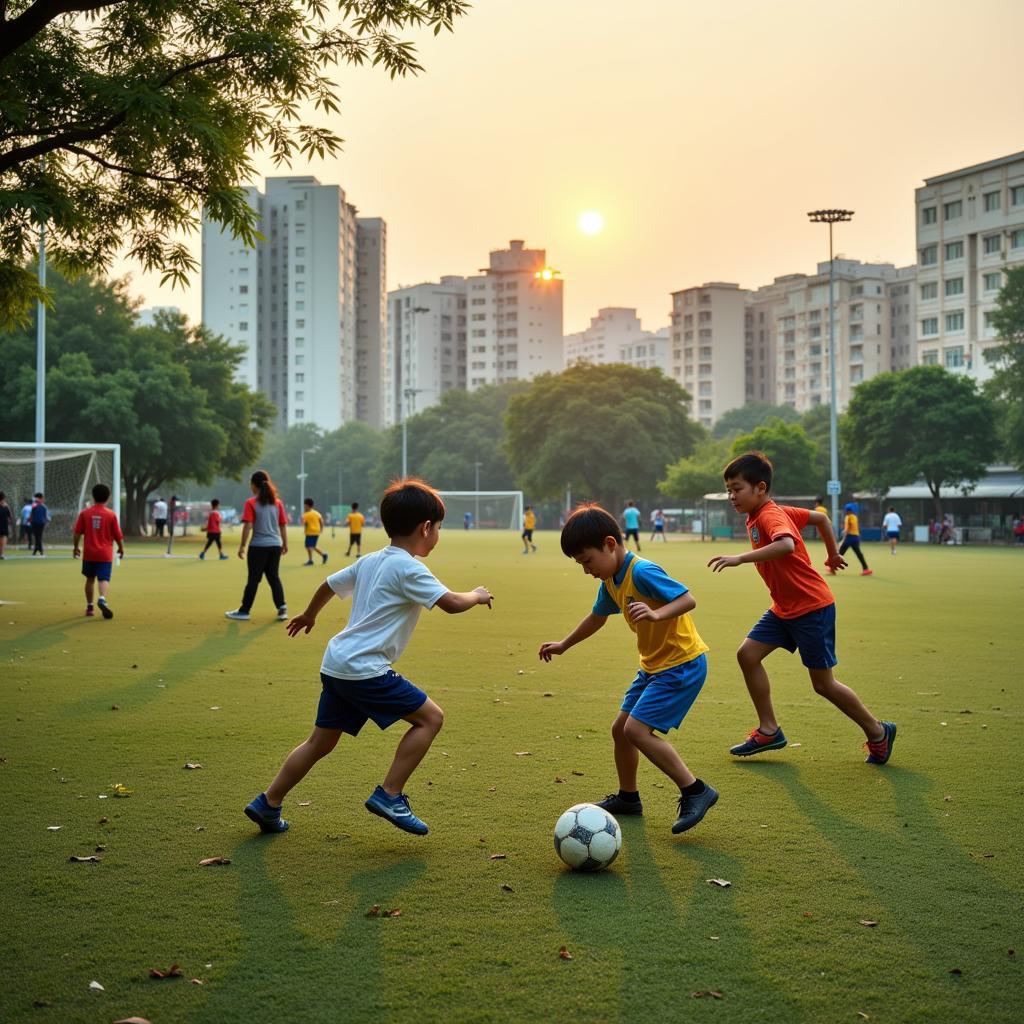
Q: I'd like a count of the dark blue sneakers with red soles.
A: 2